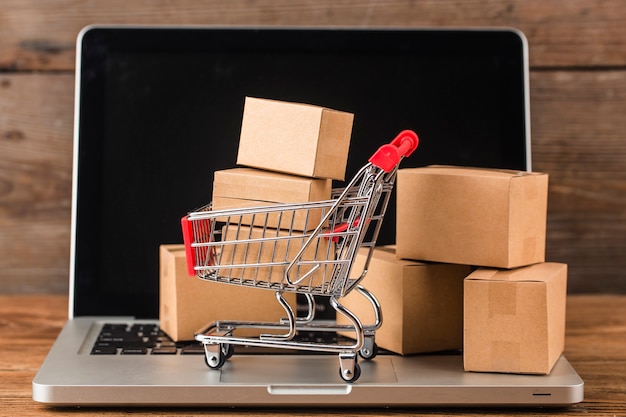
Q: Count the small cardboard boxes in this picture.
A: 7